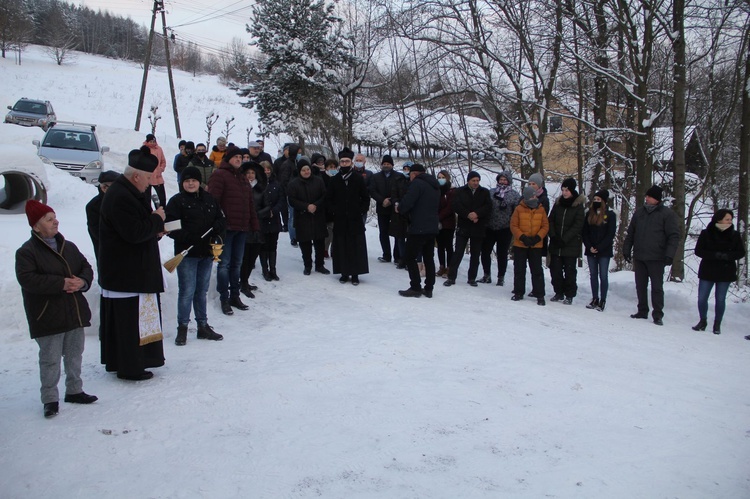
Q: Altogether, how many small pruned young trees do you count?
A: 5